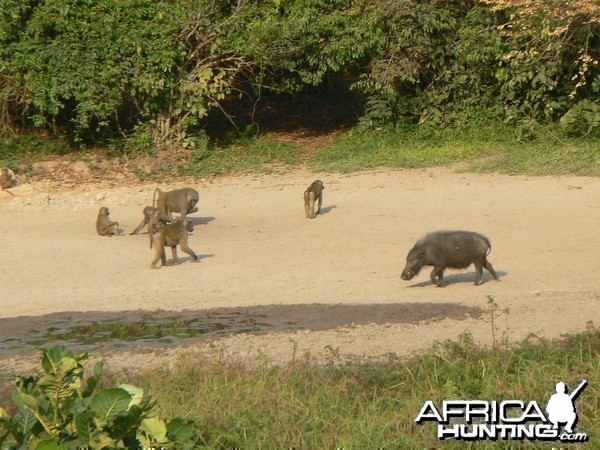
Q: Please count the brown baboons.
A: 6